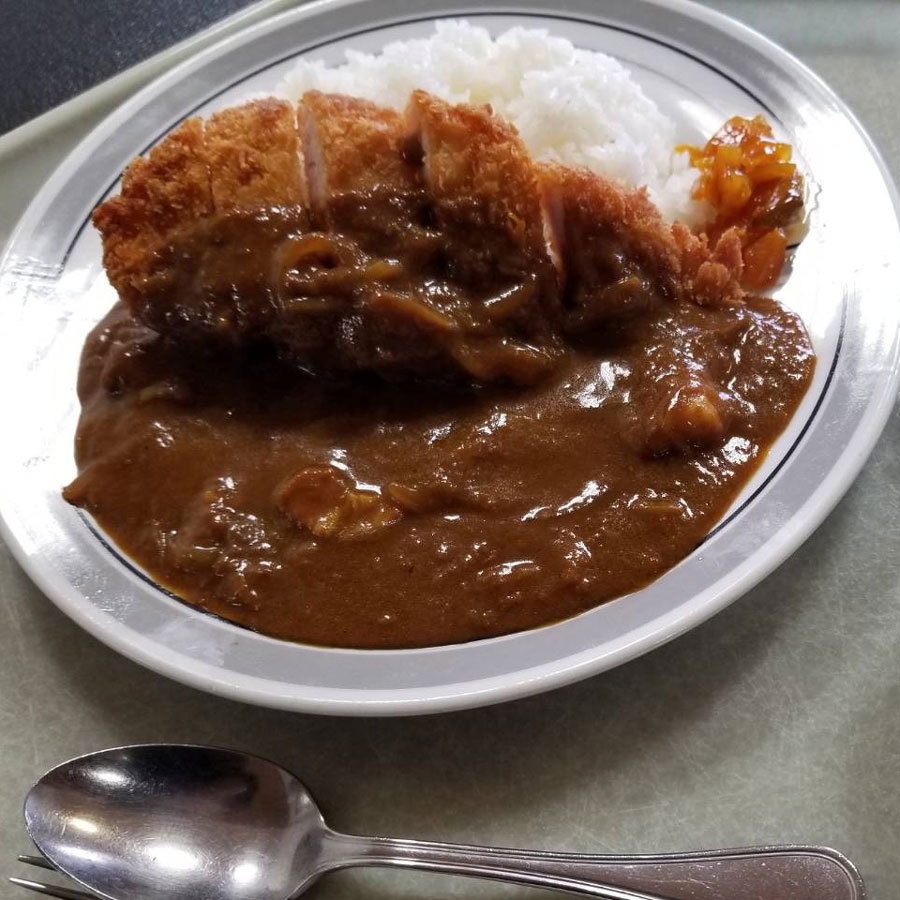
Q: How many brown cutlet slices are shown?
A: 5